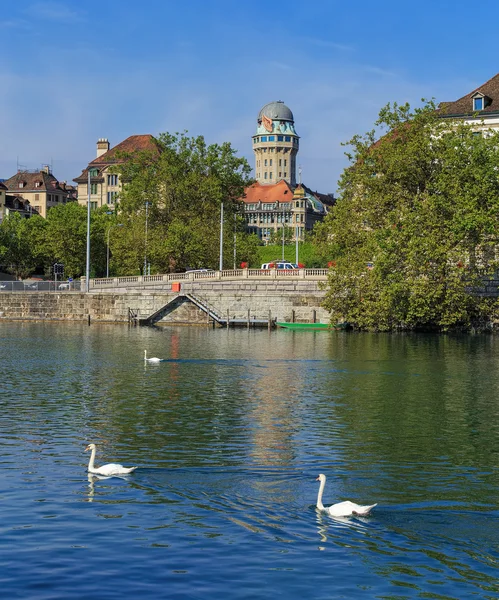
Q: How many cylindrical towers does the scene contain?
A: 1